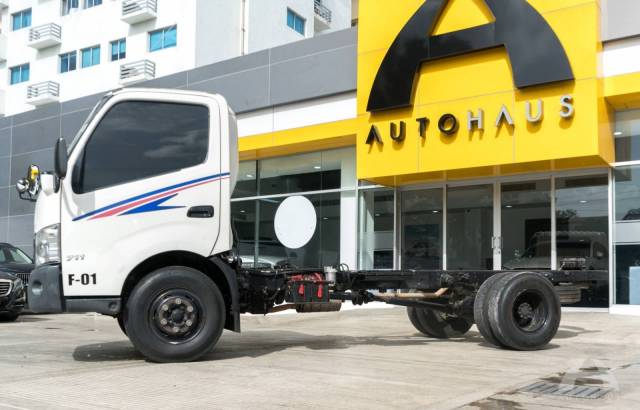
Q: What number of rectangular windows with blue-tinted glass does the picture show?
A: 9